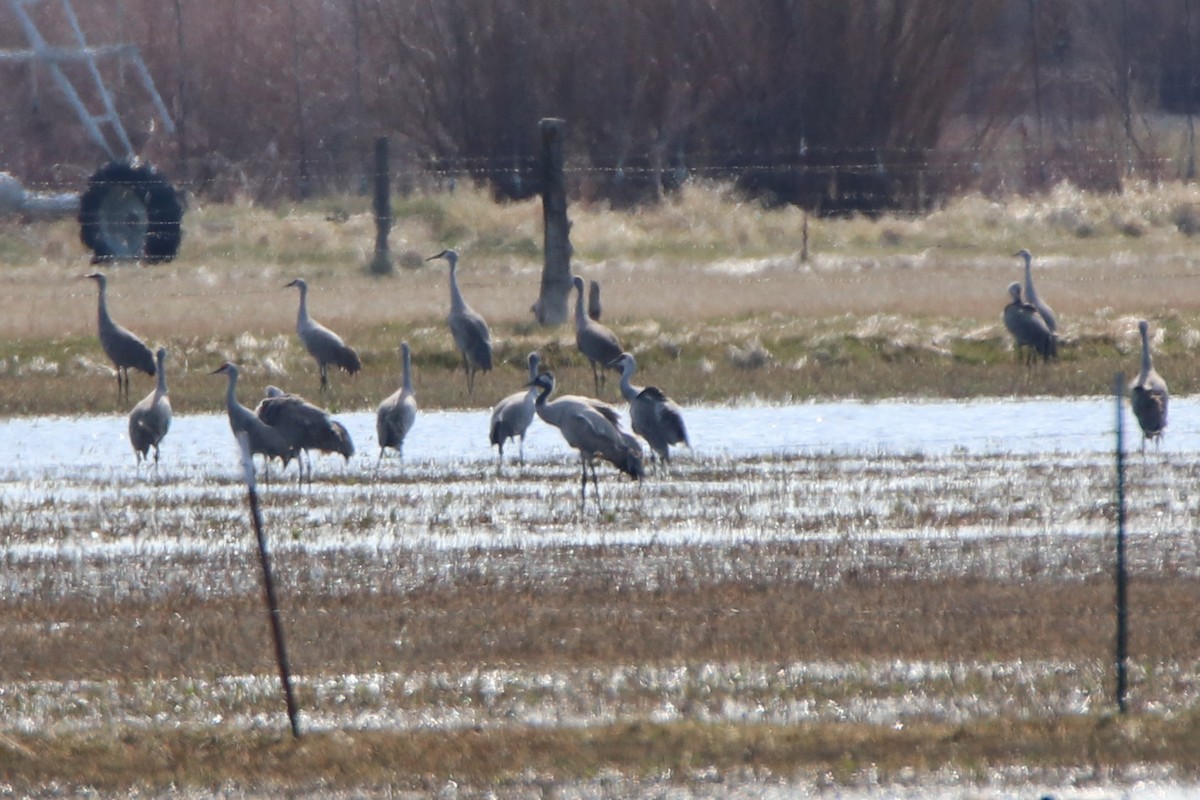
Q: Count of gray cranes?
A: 14